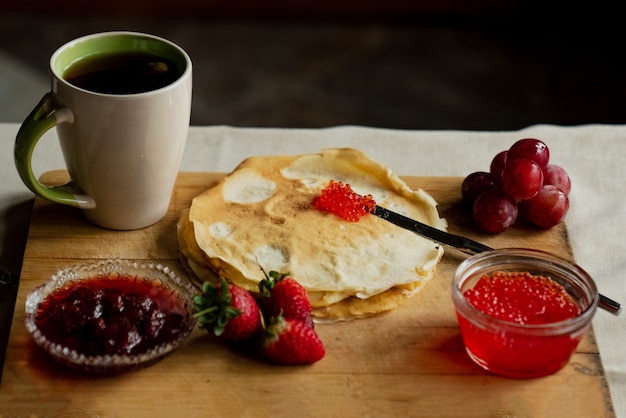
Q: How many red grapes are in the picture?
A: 7